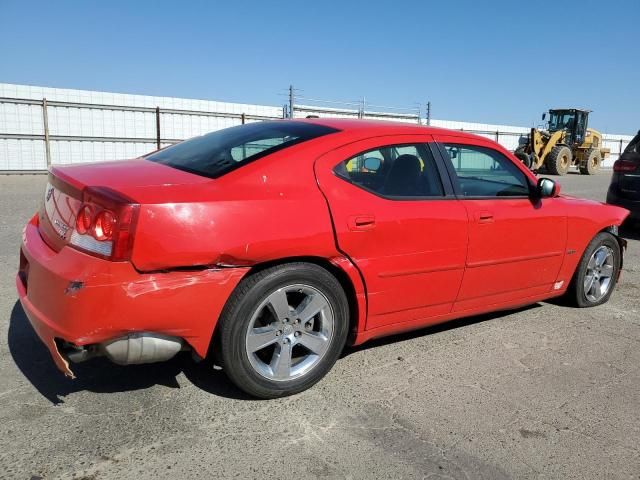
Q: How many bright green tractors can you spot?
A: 0